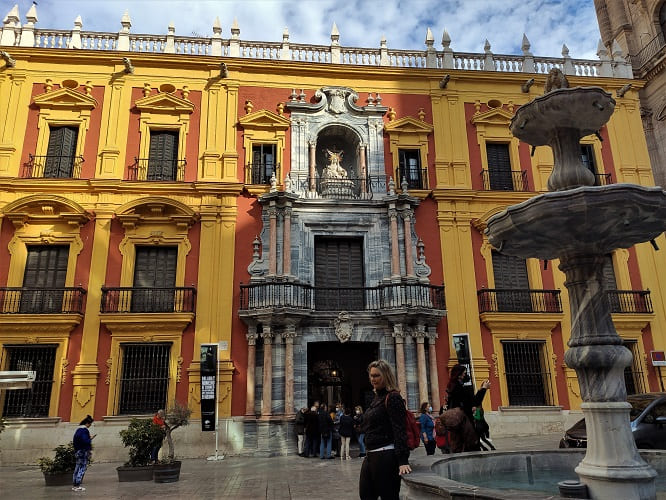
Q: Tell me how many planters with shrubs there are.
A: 3